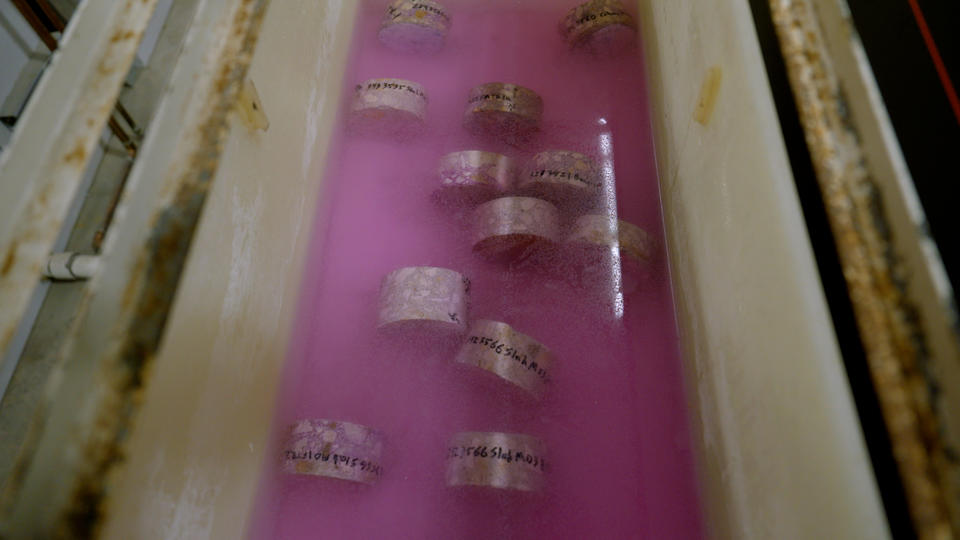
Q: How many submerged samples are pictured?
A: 12